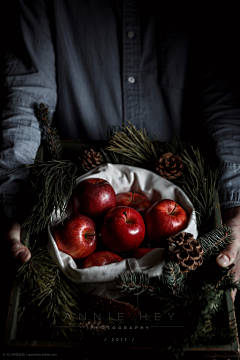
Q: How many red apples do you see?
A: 7